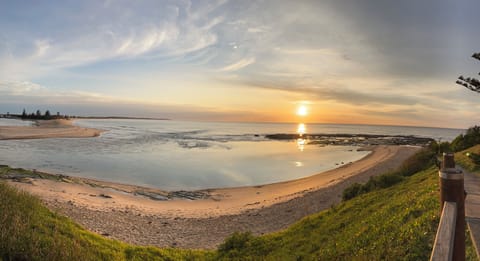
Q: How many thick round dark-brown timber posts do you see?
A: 2